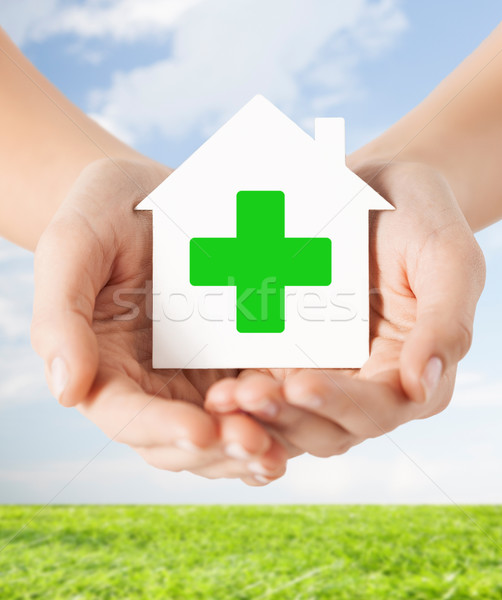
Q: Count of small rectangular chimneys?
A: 1